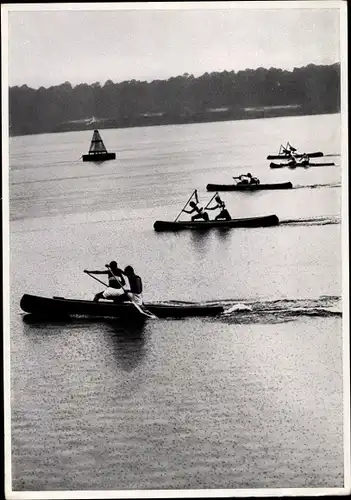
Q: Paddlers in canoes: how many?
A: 10